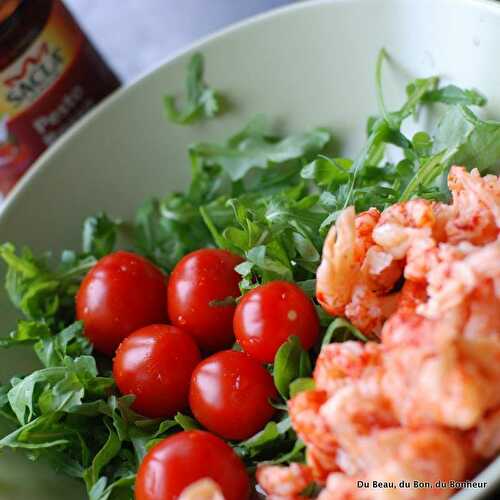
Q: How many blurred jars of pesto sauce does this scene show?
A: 1